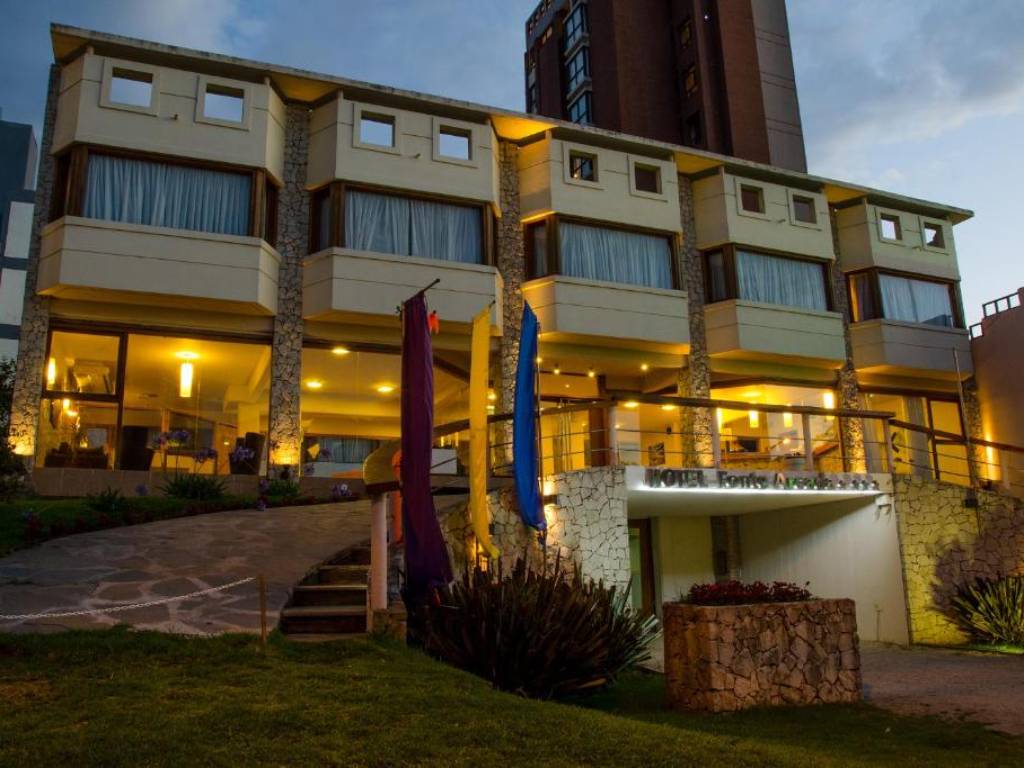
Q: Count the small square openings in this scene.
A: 10